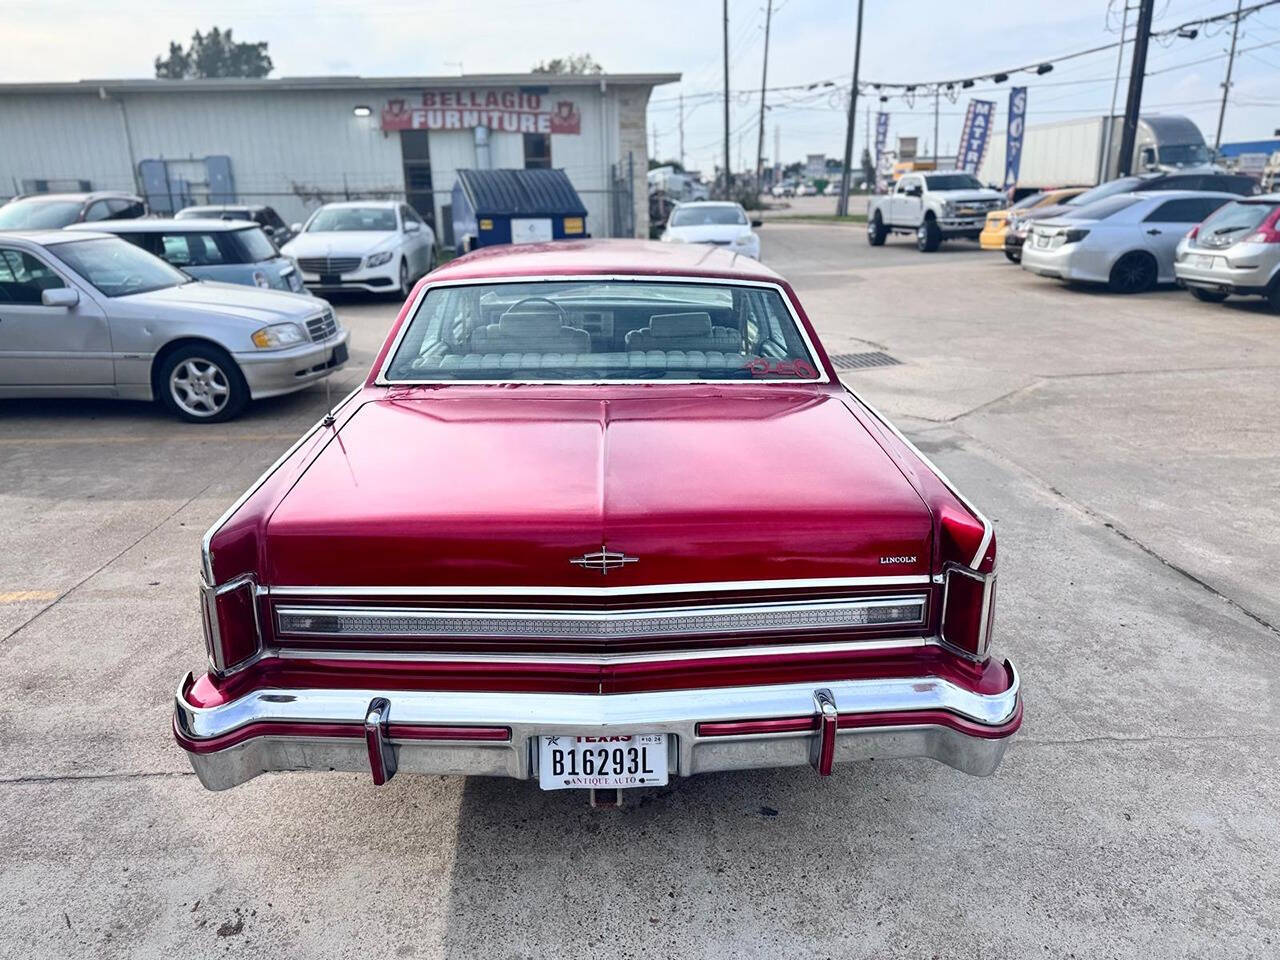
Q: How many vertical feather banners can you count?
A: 3